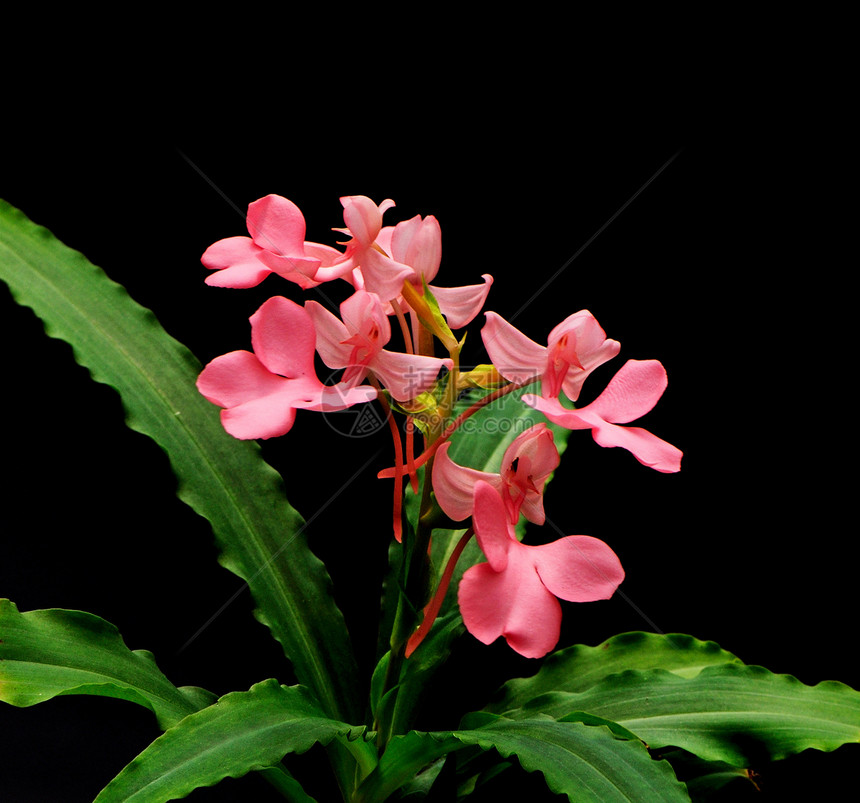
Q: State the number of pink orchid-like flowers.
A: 5